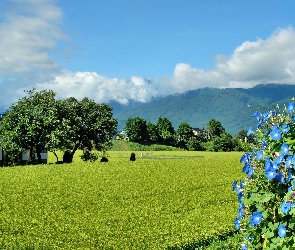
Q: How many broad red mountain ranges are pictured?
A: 0